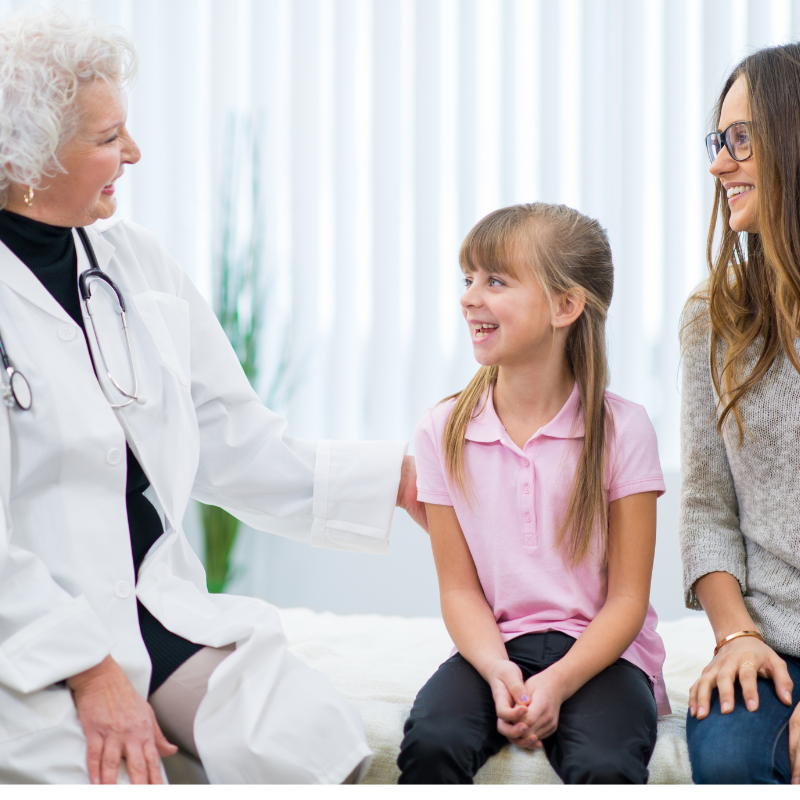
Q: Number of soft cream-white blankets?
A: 1